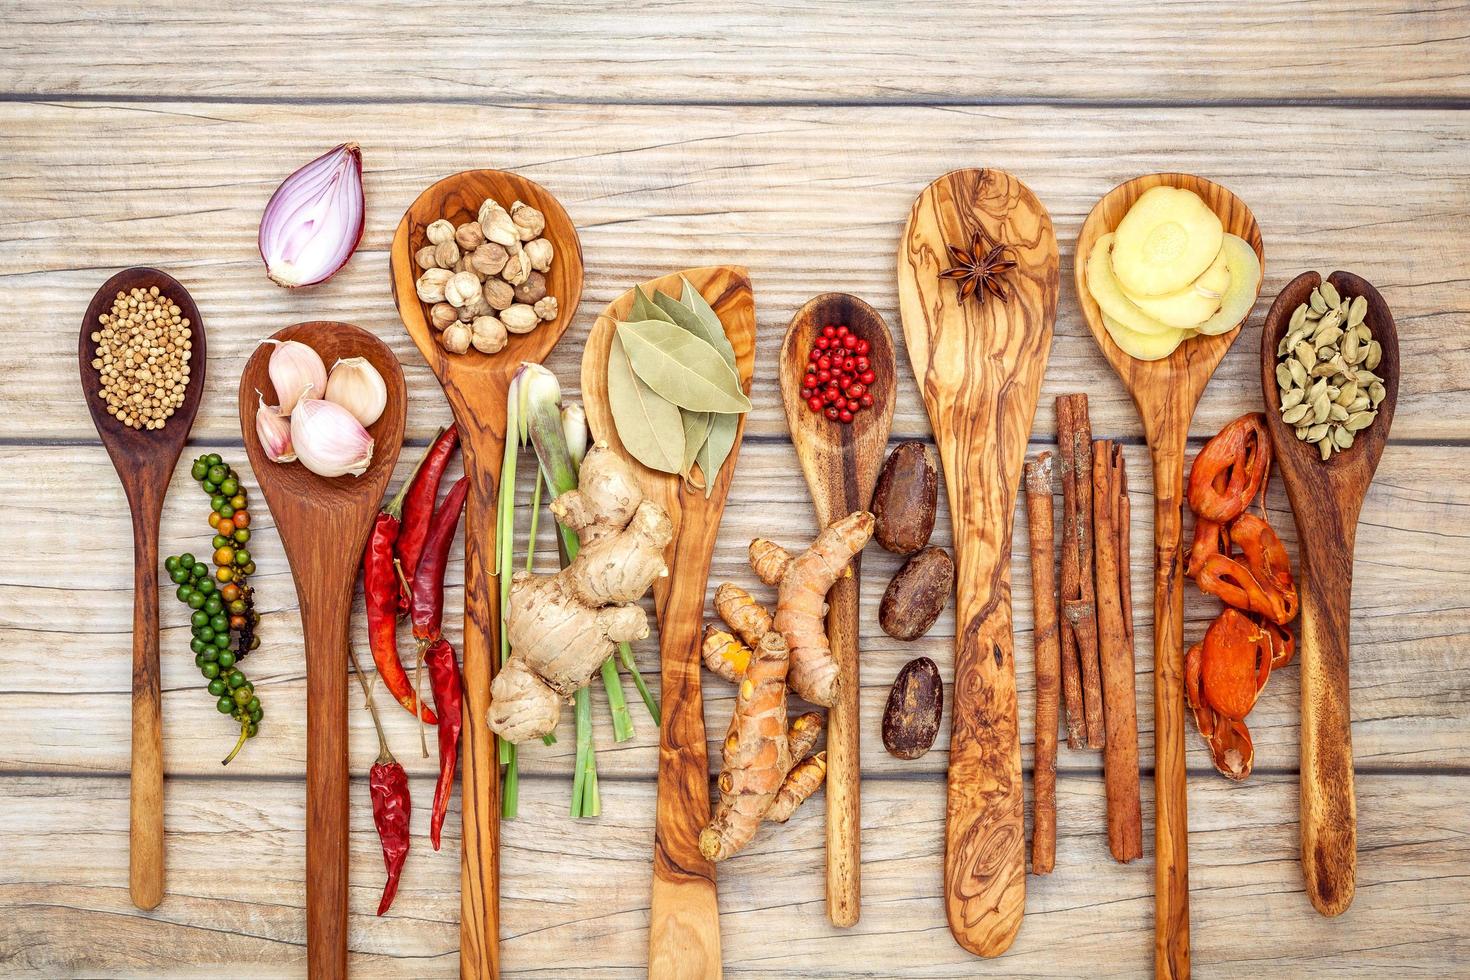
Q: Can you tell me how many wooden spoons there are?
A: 8